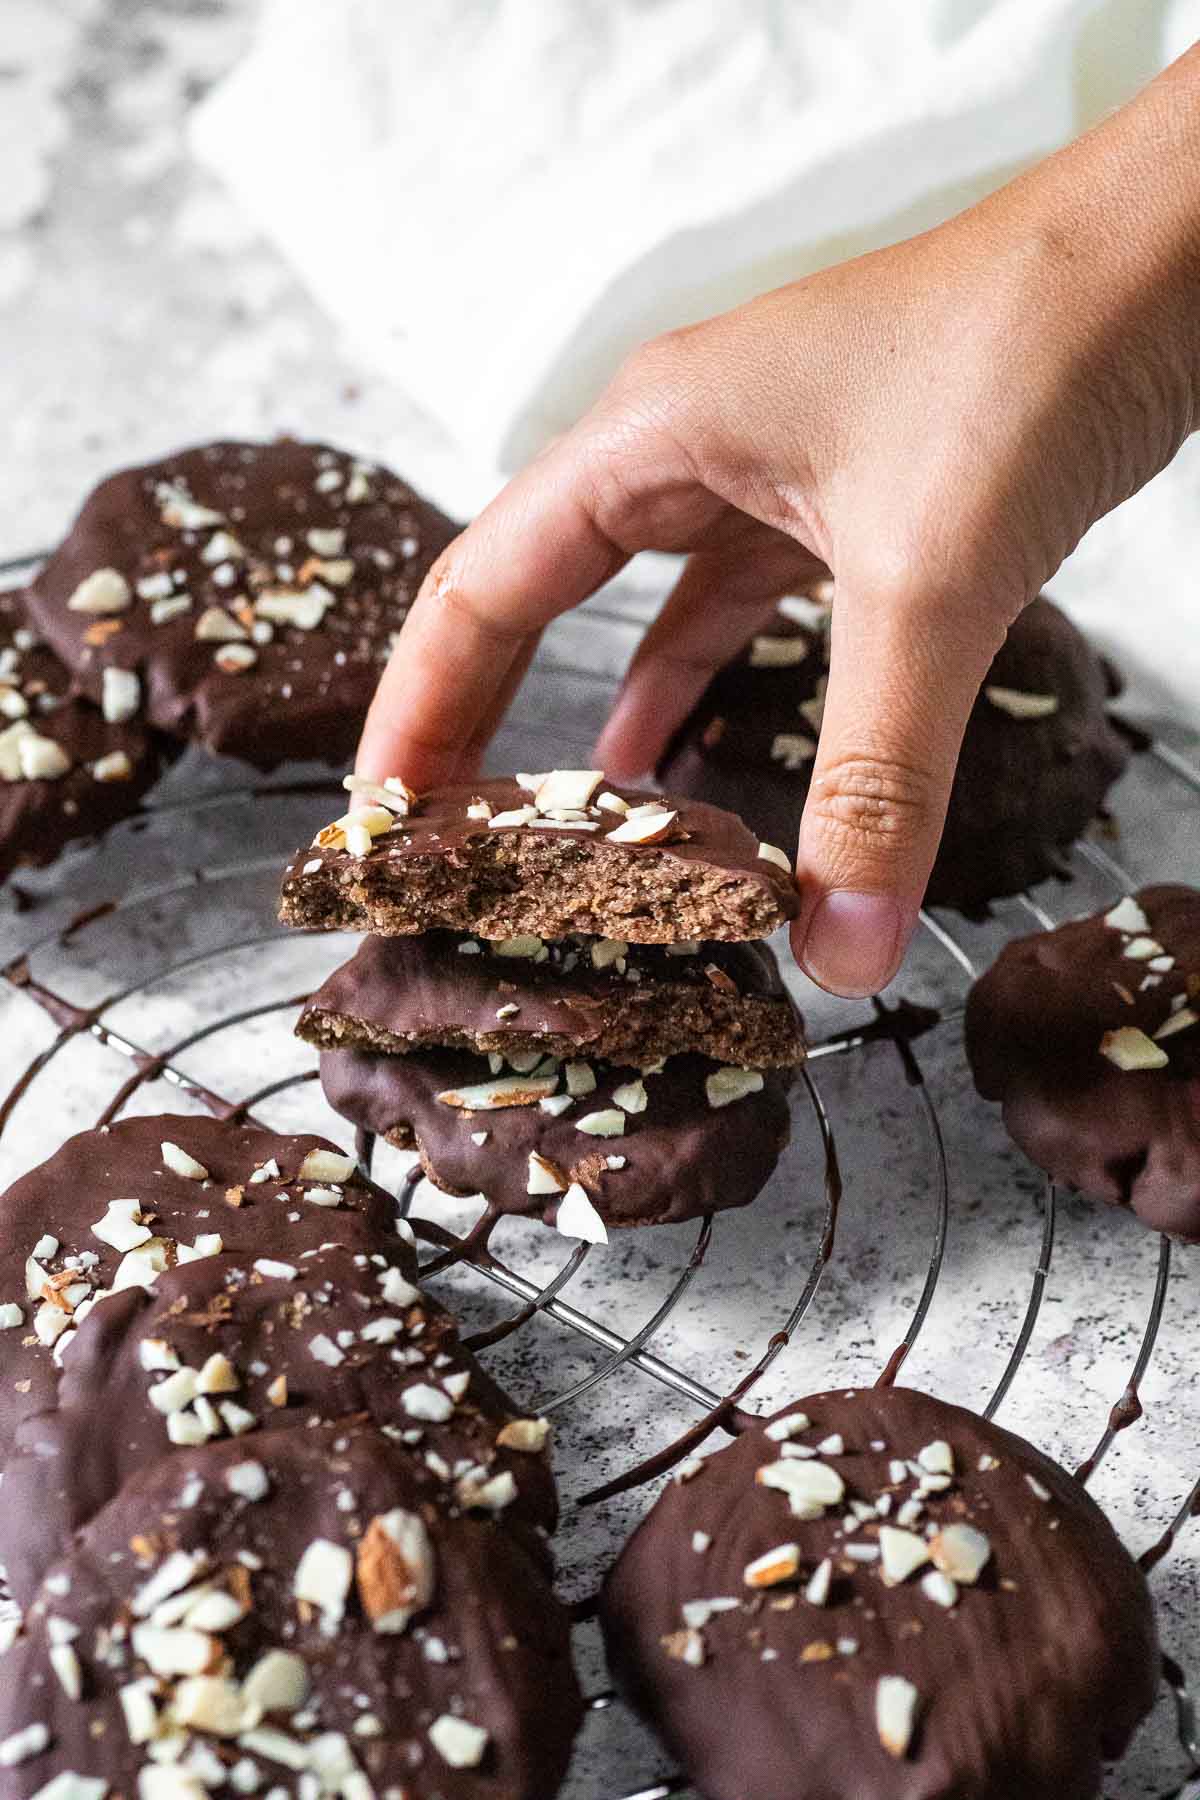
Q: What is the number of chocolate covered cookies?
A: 11